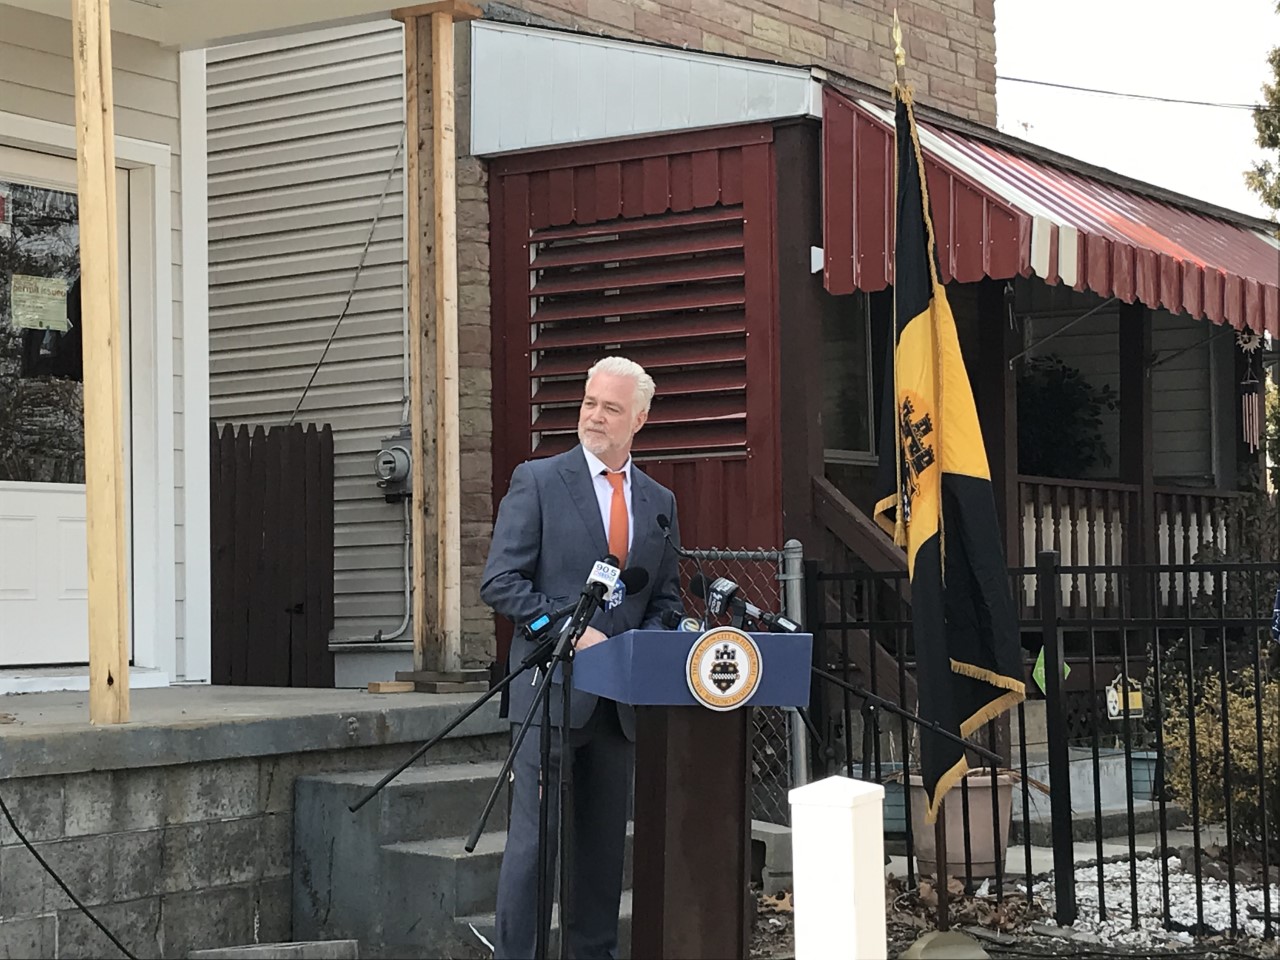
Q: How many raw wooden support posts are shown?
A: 2